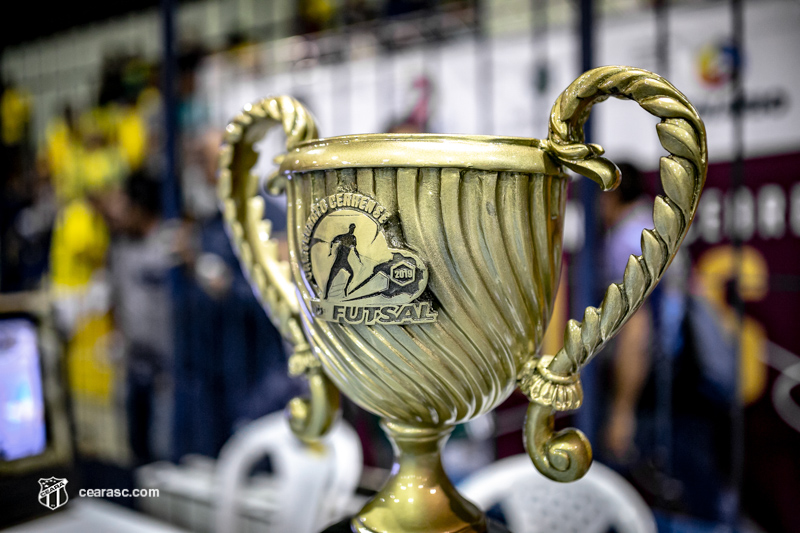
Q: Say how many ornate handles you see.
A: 2